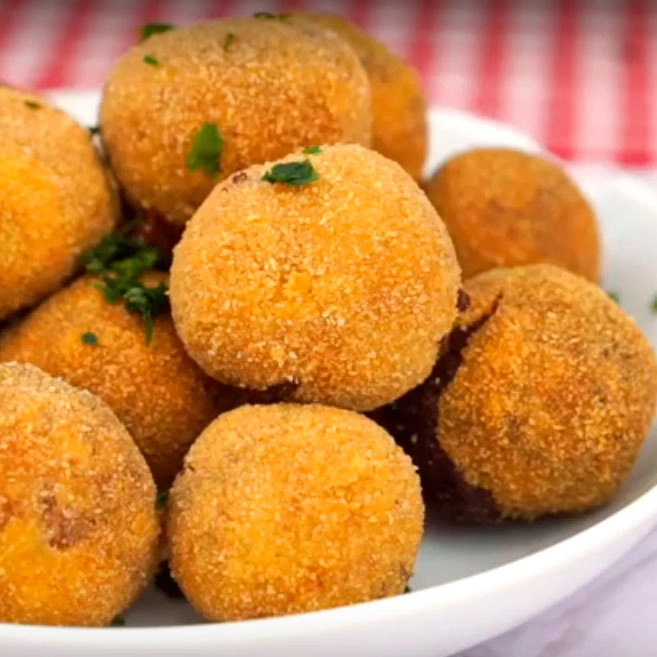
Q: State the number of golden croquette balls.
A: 9